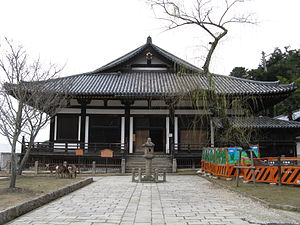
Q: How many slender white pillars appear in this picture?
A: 8